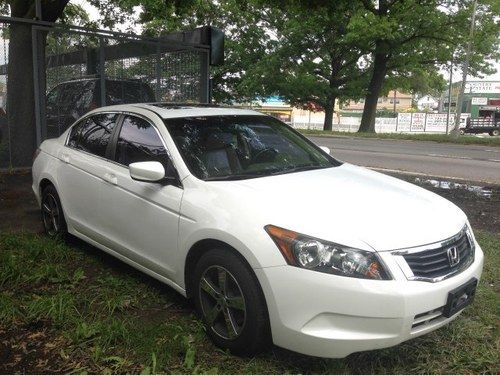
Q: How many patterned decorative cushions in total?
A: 0